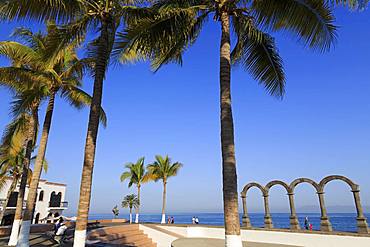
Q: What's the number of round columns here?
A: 5